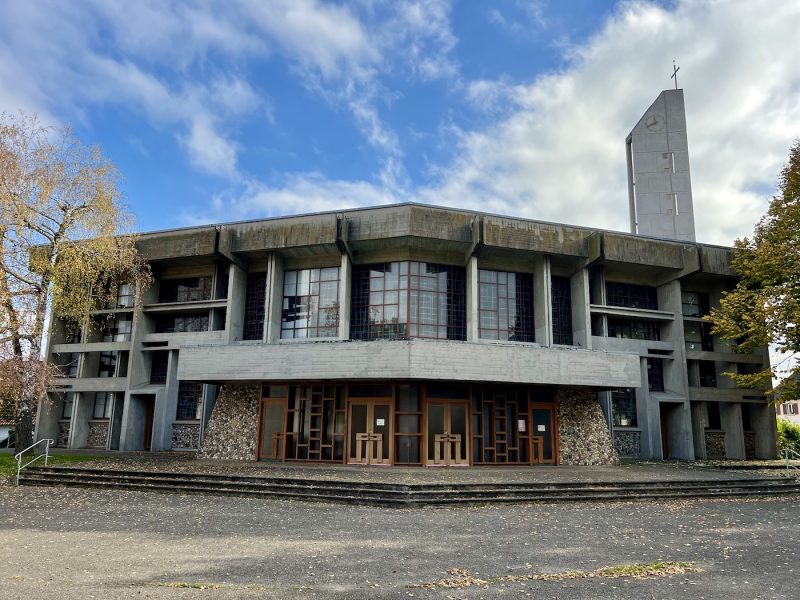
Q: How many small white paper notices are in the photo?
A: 3